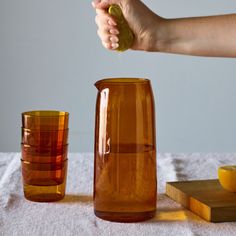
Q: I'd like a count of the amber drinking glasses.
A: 4